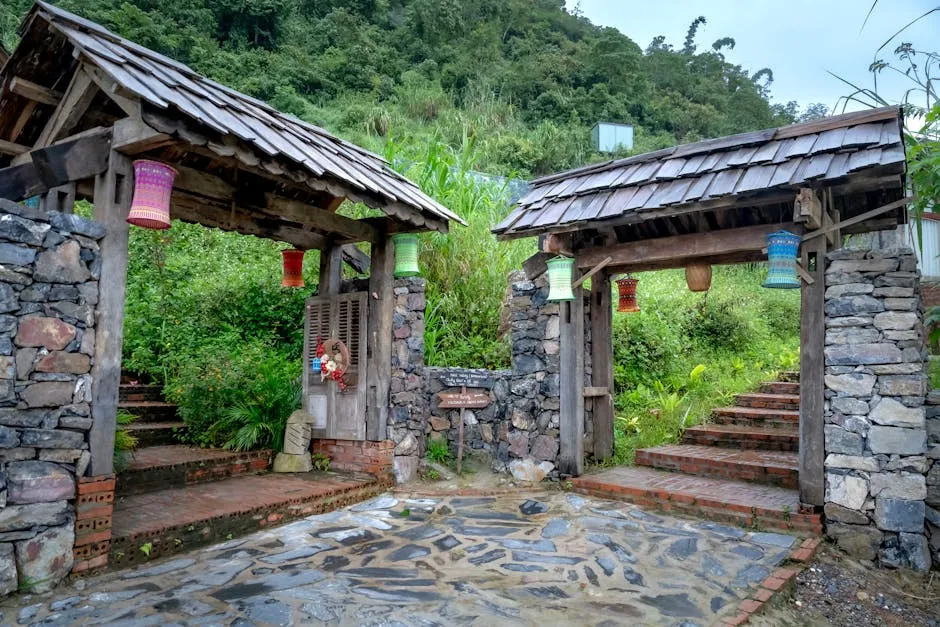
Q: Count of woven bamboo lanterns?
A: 7